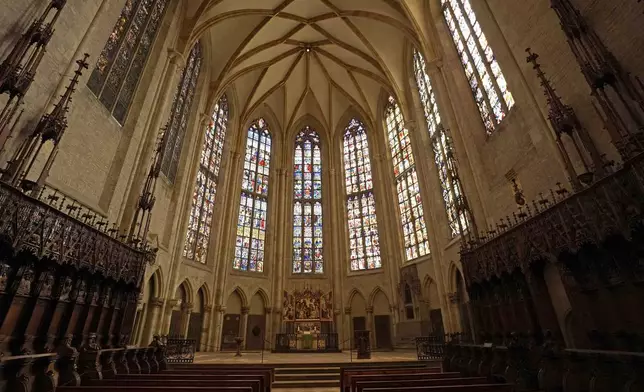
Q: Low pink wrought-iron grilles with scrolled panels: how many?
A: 0